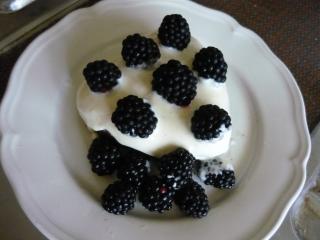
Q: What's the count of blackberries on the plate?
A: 14